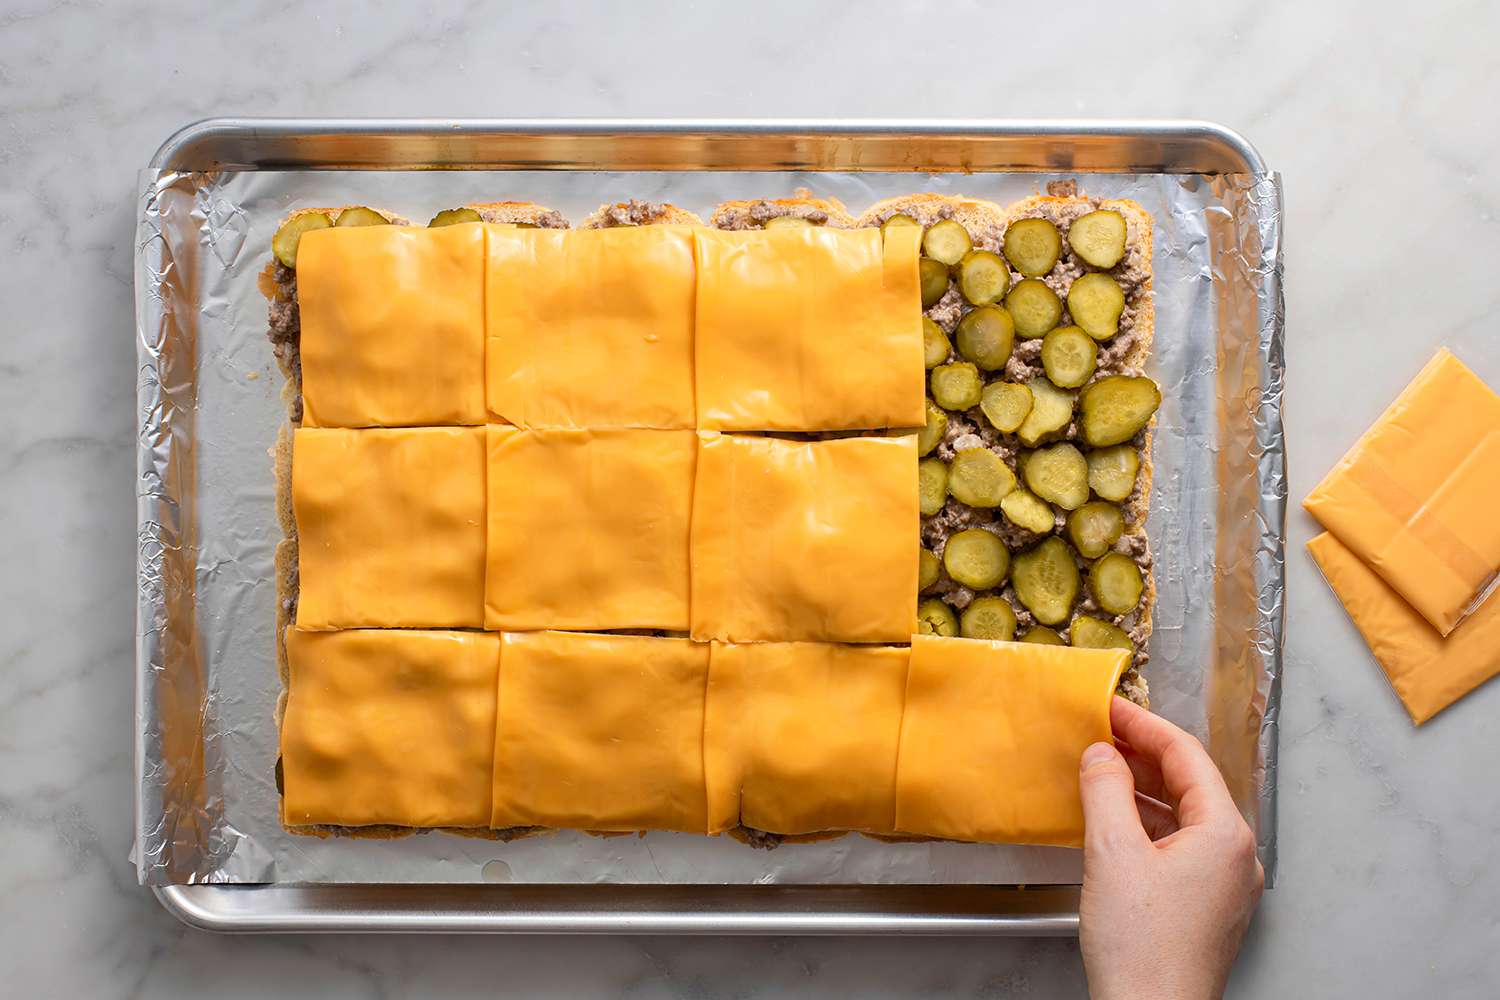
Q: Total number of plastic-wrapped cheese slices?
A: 2